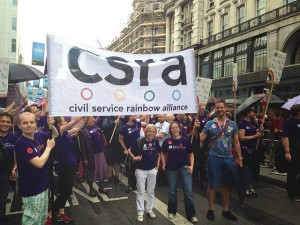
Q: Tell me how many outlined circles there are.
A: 4